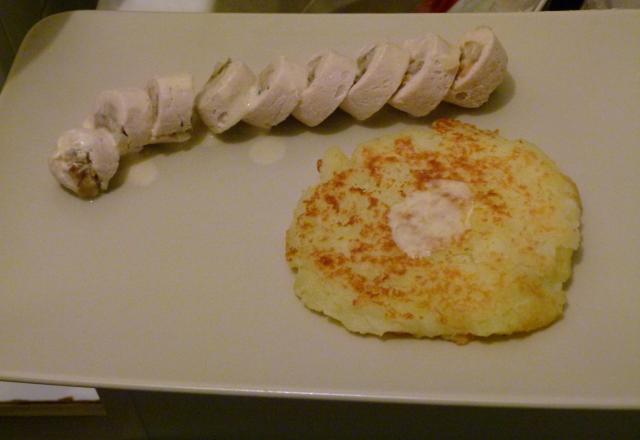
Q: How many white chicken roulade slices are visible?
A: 9